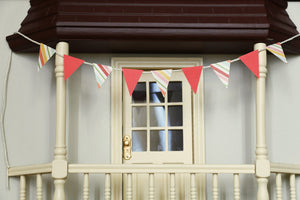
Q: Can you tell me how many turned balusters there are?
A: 12